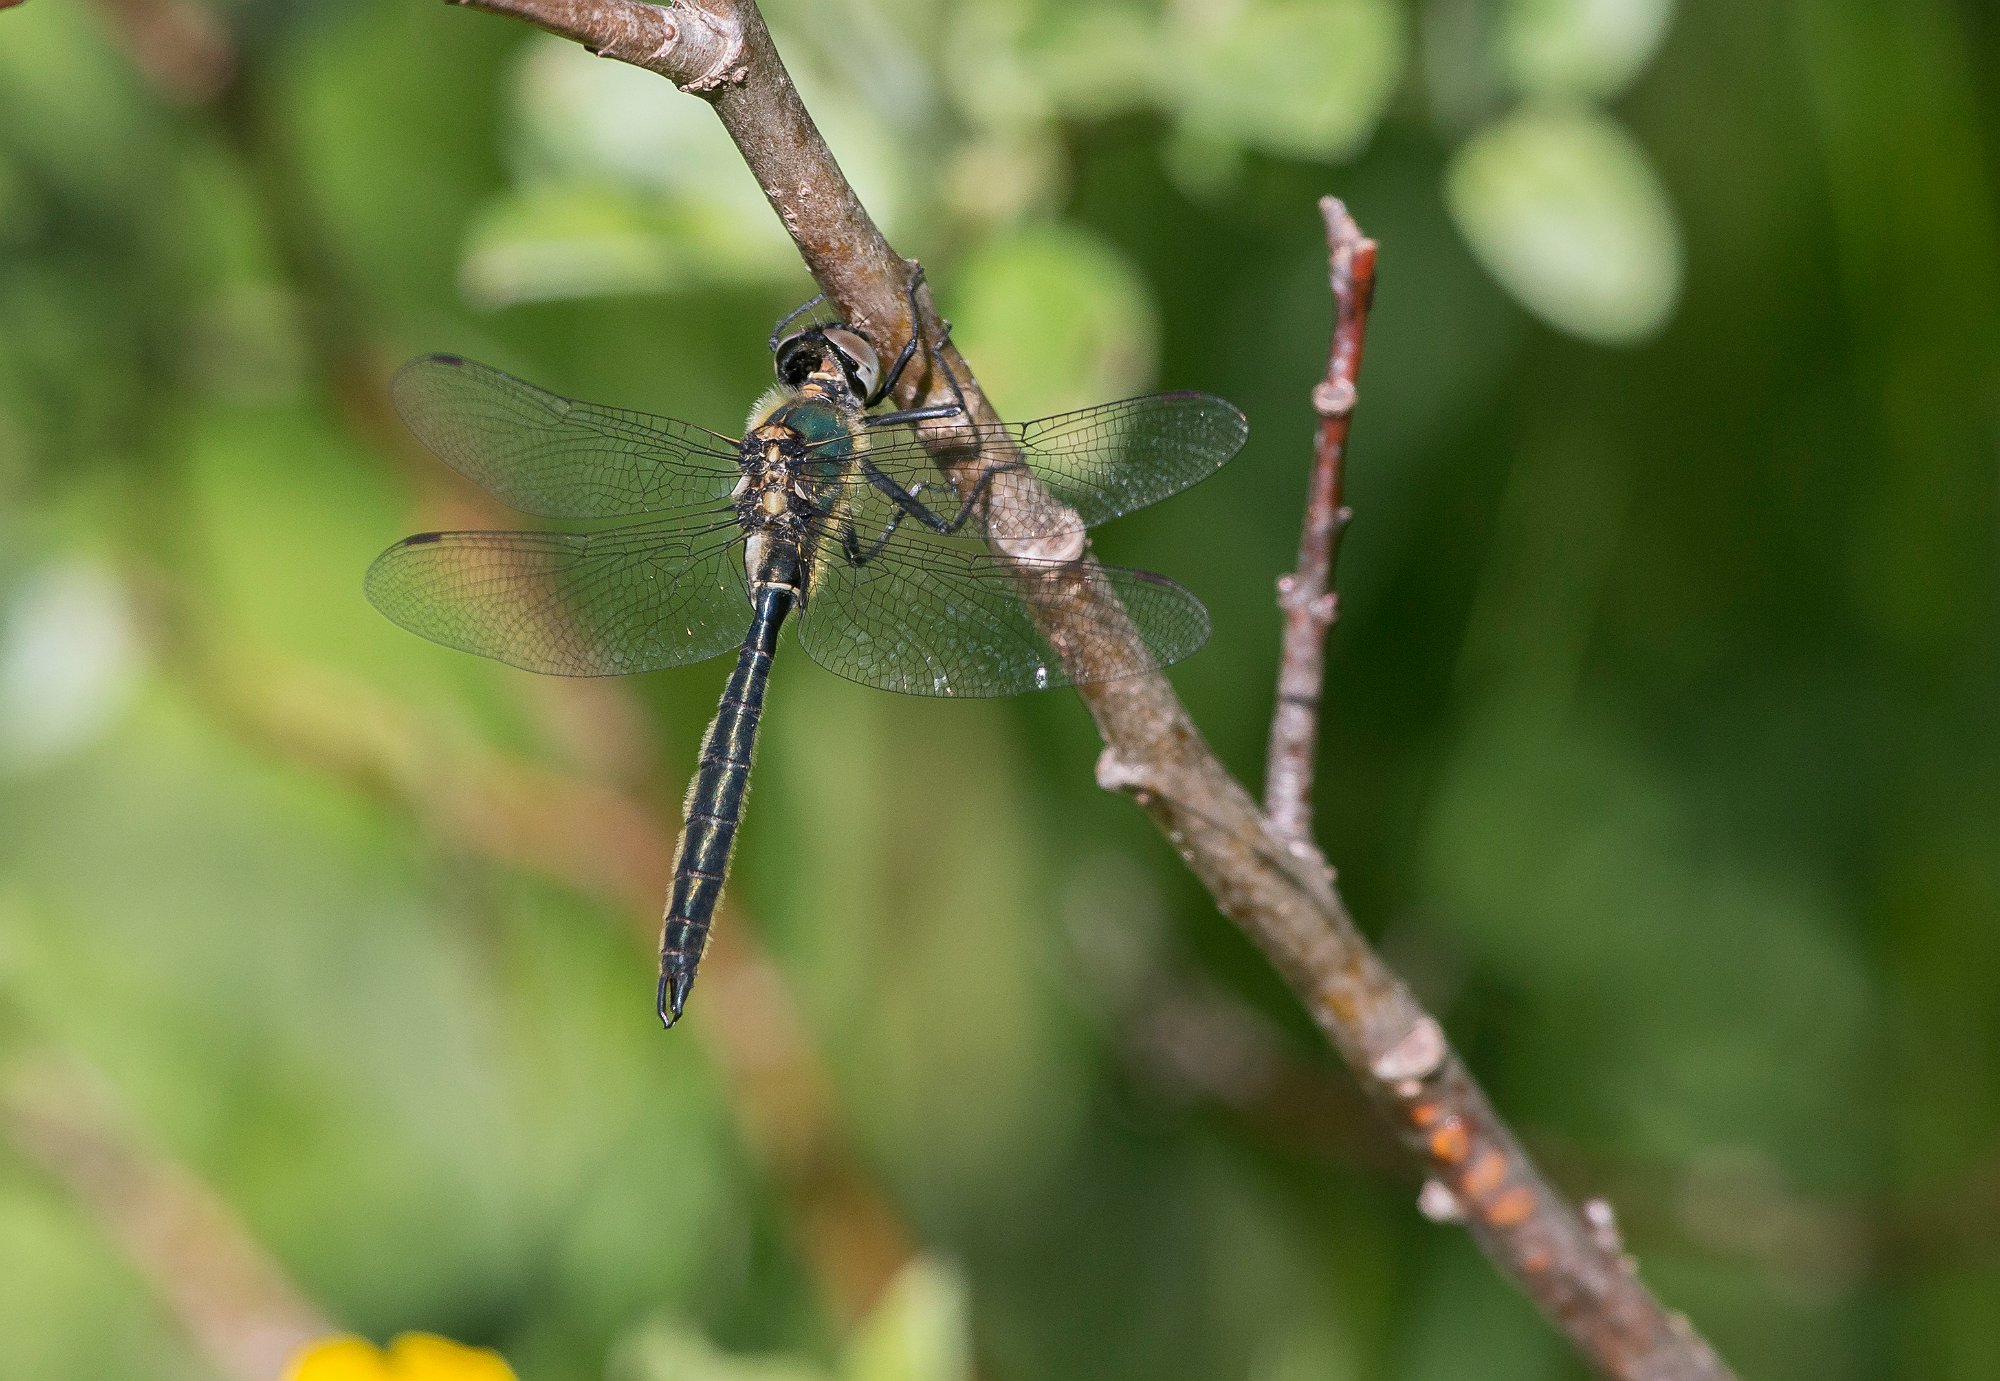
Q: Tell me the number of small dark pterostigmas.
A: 4